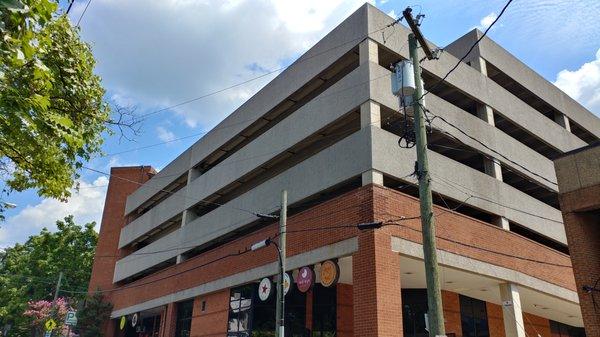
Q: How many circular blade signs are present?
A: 6